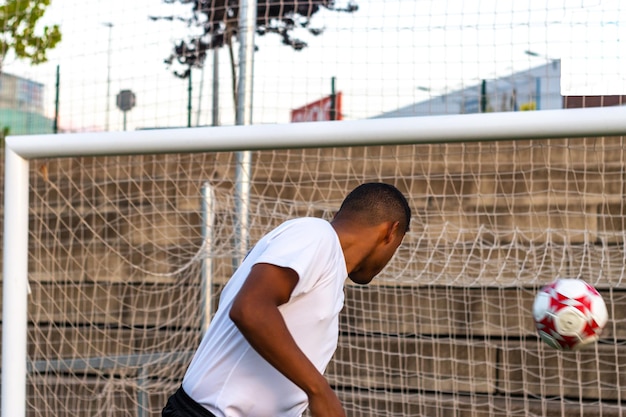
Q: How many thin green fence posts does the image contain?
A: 4